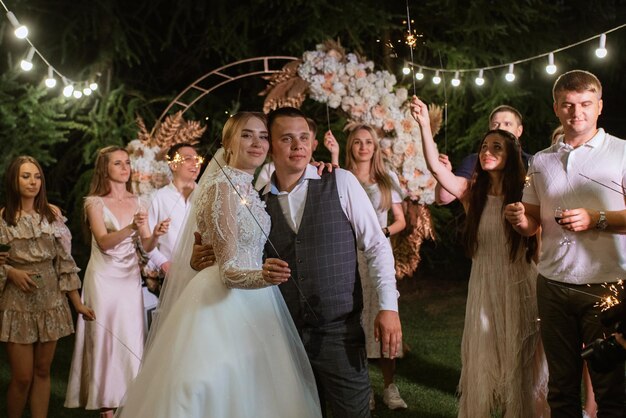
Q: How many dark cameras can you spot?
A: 1